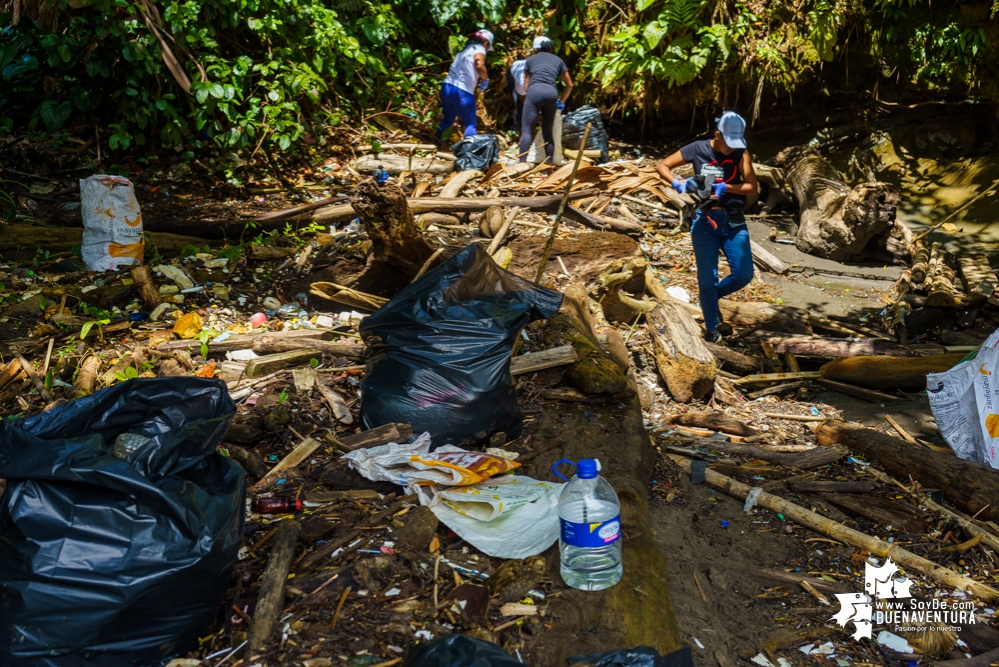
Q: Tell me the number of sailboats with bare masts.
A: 0